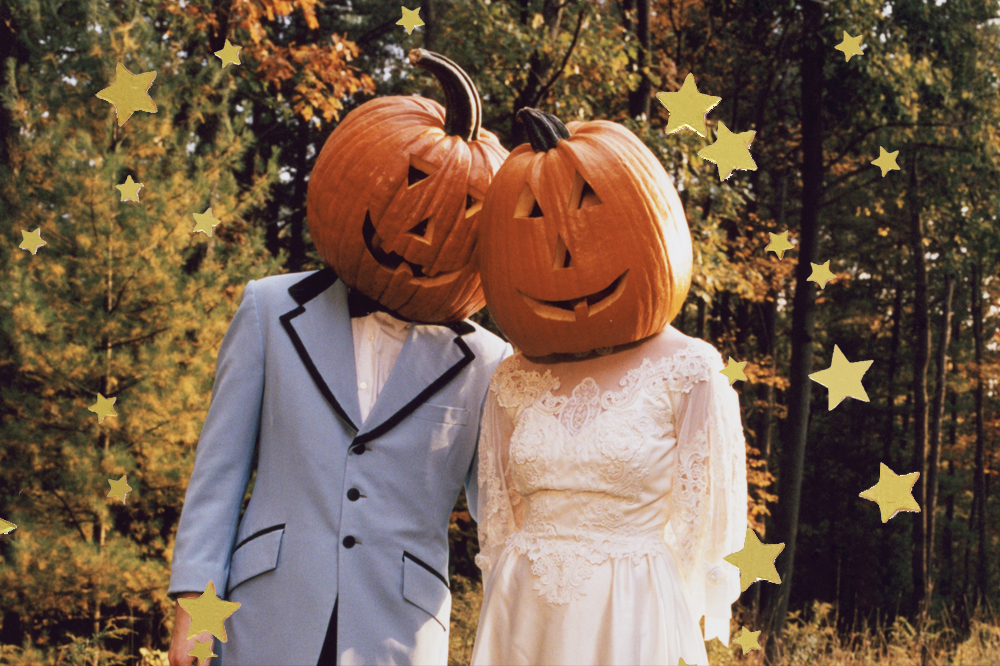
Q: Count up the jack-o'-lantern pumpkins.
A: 2